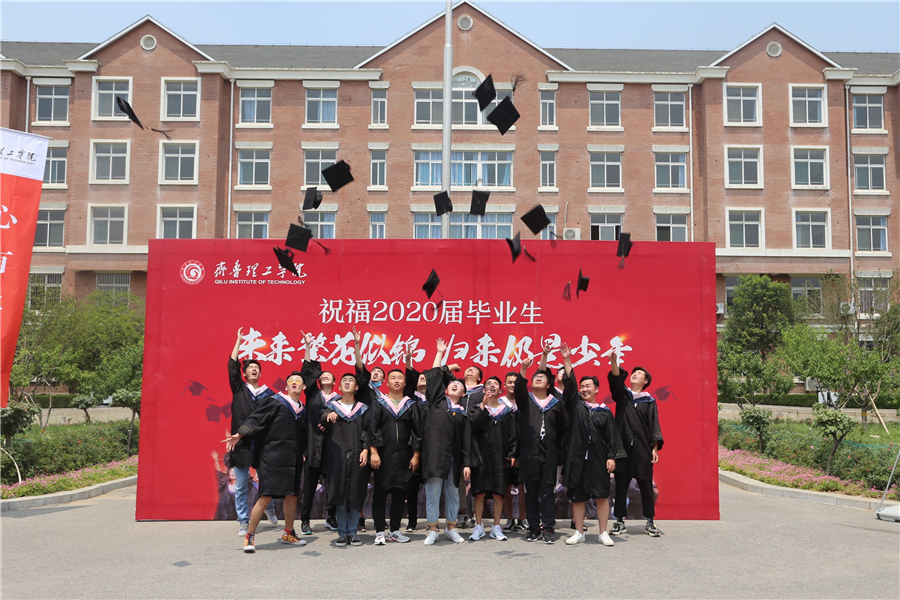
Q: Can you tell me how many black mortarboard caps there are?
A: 14